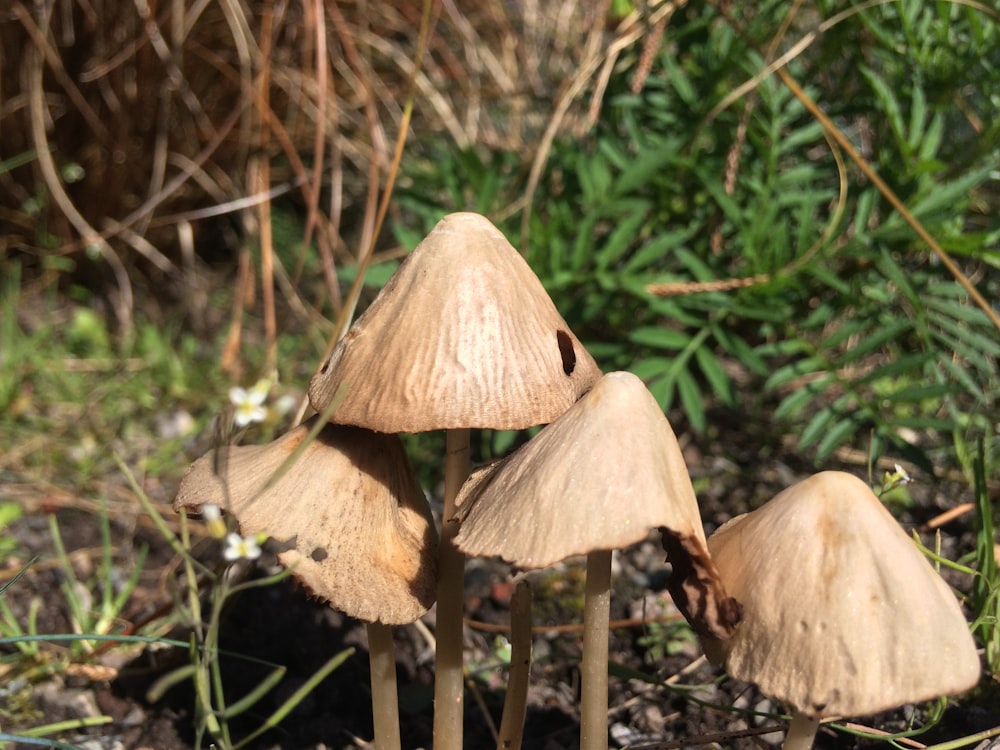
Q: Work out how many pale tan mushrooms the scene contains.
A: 4